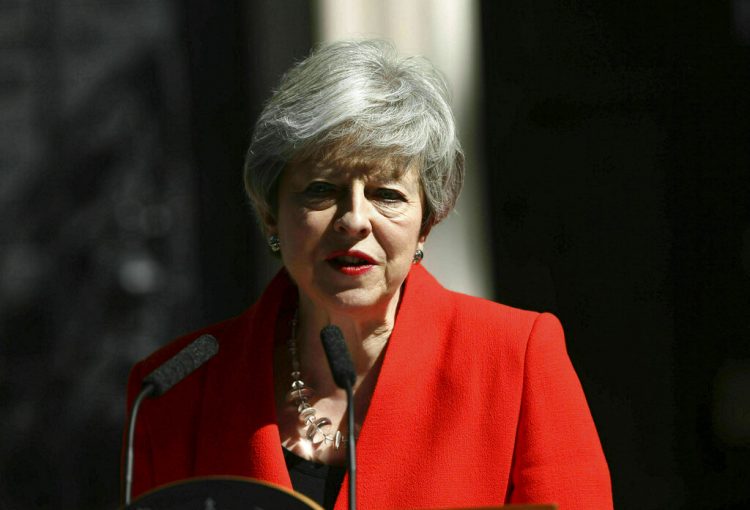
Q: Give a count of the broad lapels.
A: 2